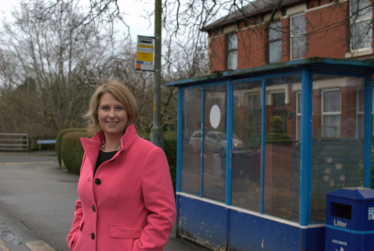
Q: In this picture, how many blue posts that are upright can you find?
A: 6